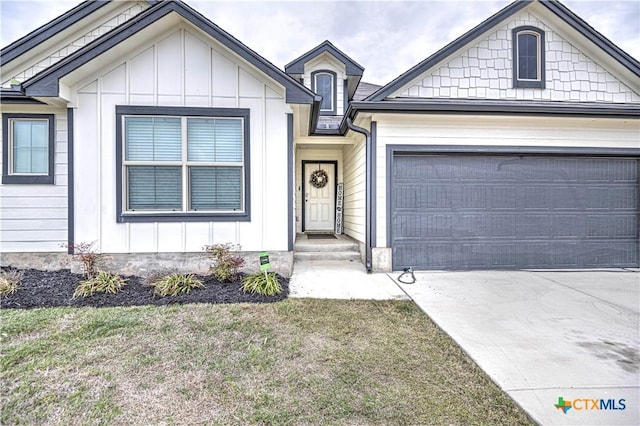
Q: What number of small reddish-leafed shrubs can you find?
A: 2